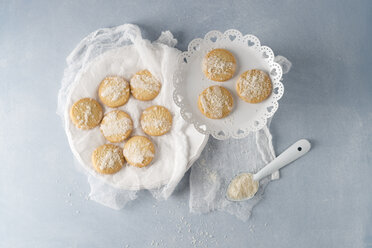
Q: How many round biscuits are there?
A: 10